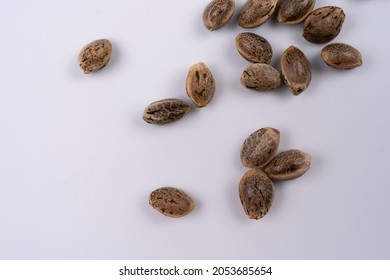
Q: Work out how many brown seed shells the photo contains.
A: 15